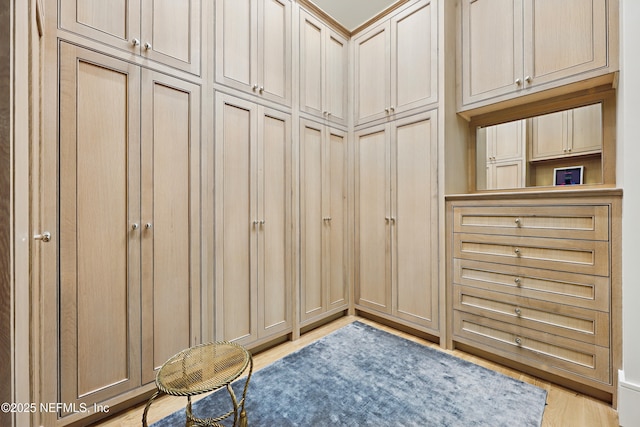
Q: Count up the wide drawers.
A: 5